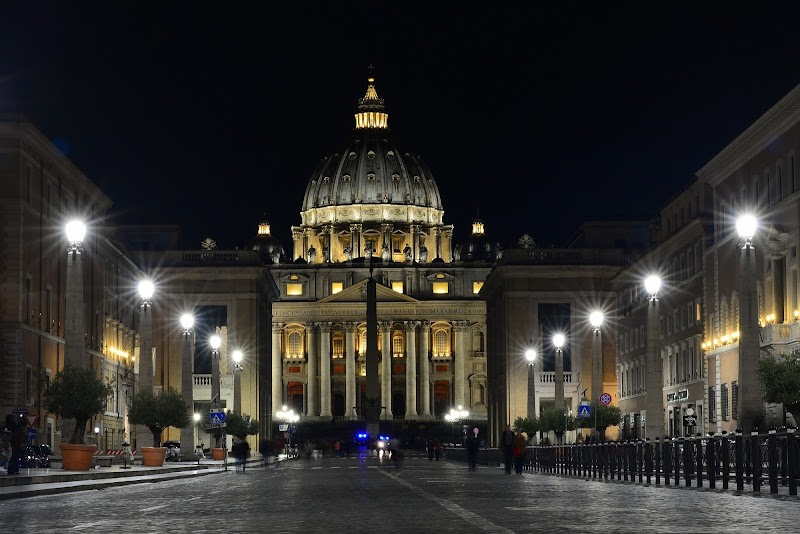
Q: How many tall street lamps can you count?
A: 10